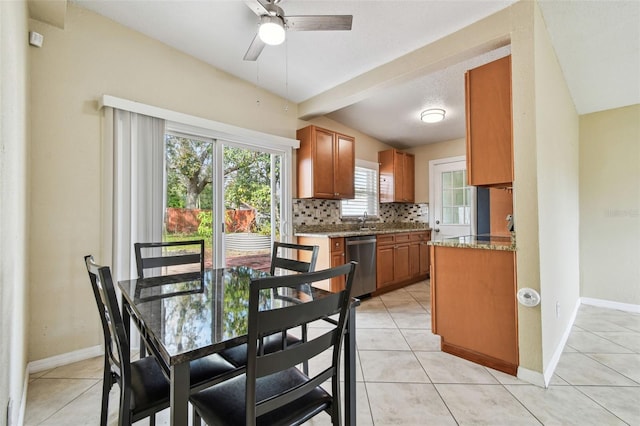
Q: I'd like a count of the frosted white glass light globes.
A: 2